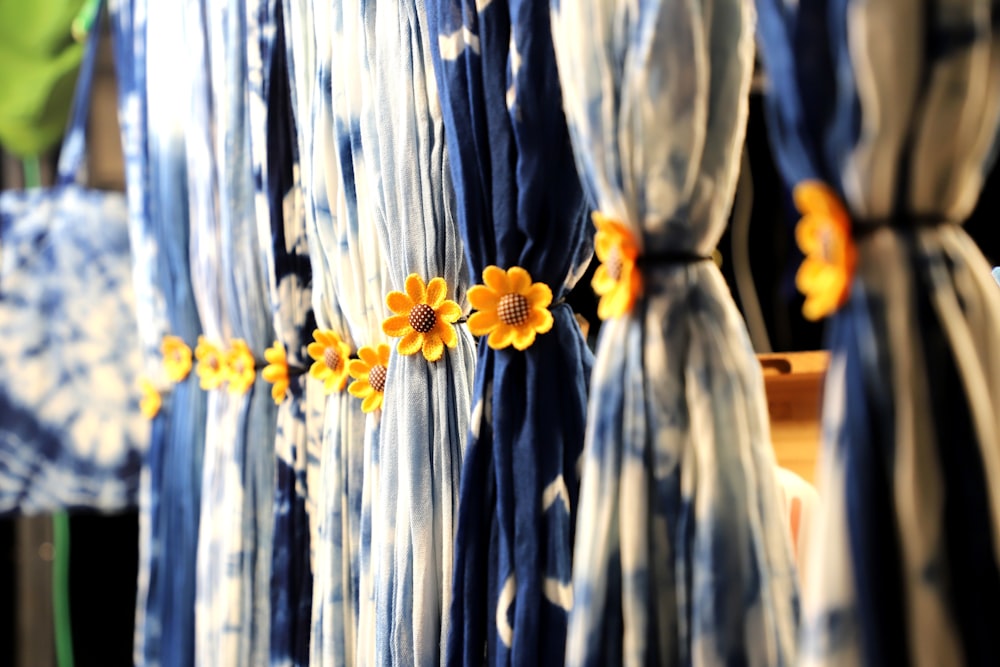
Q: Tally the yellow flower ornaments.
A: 11